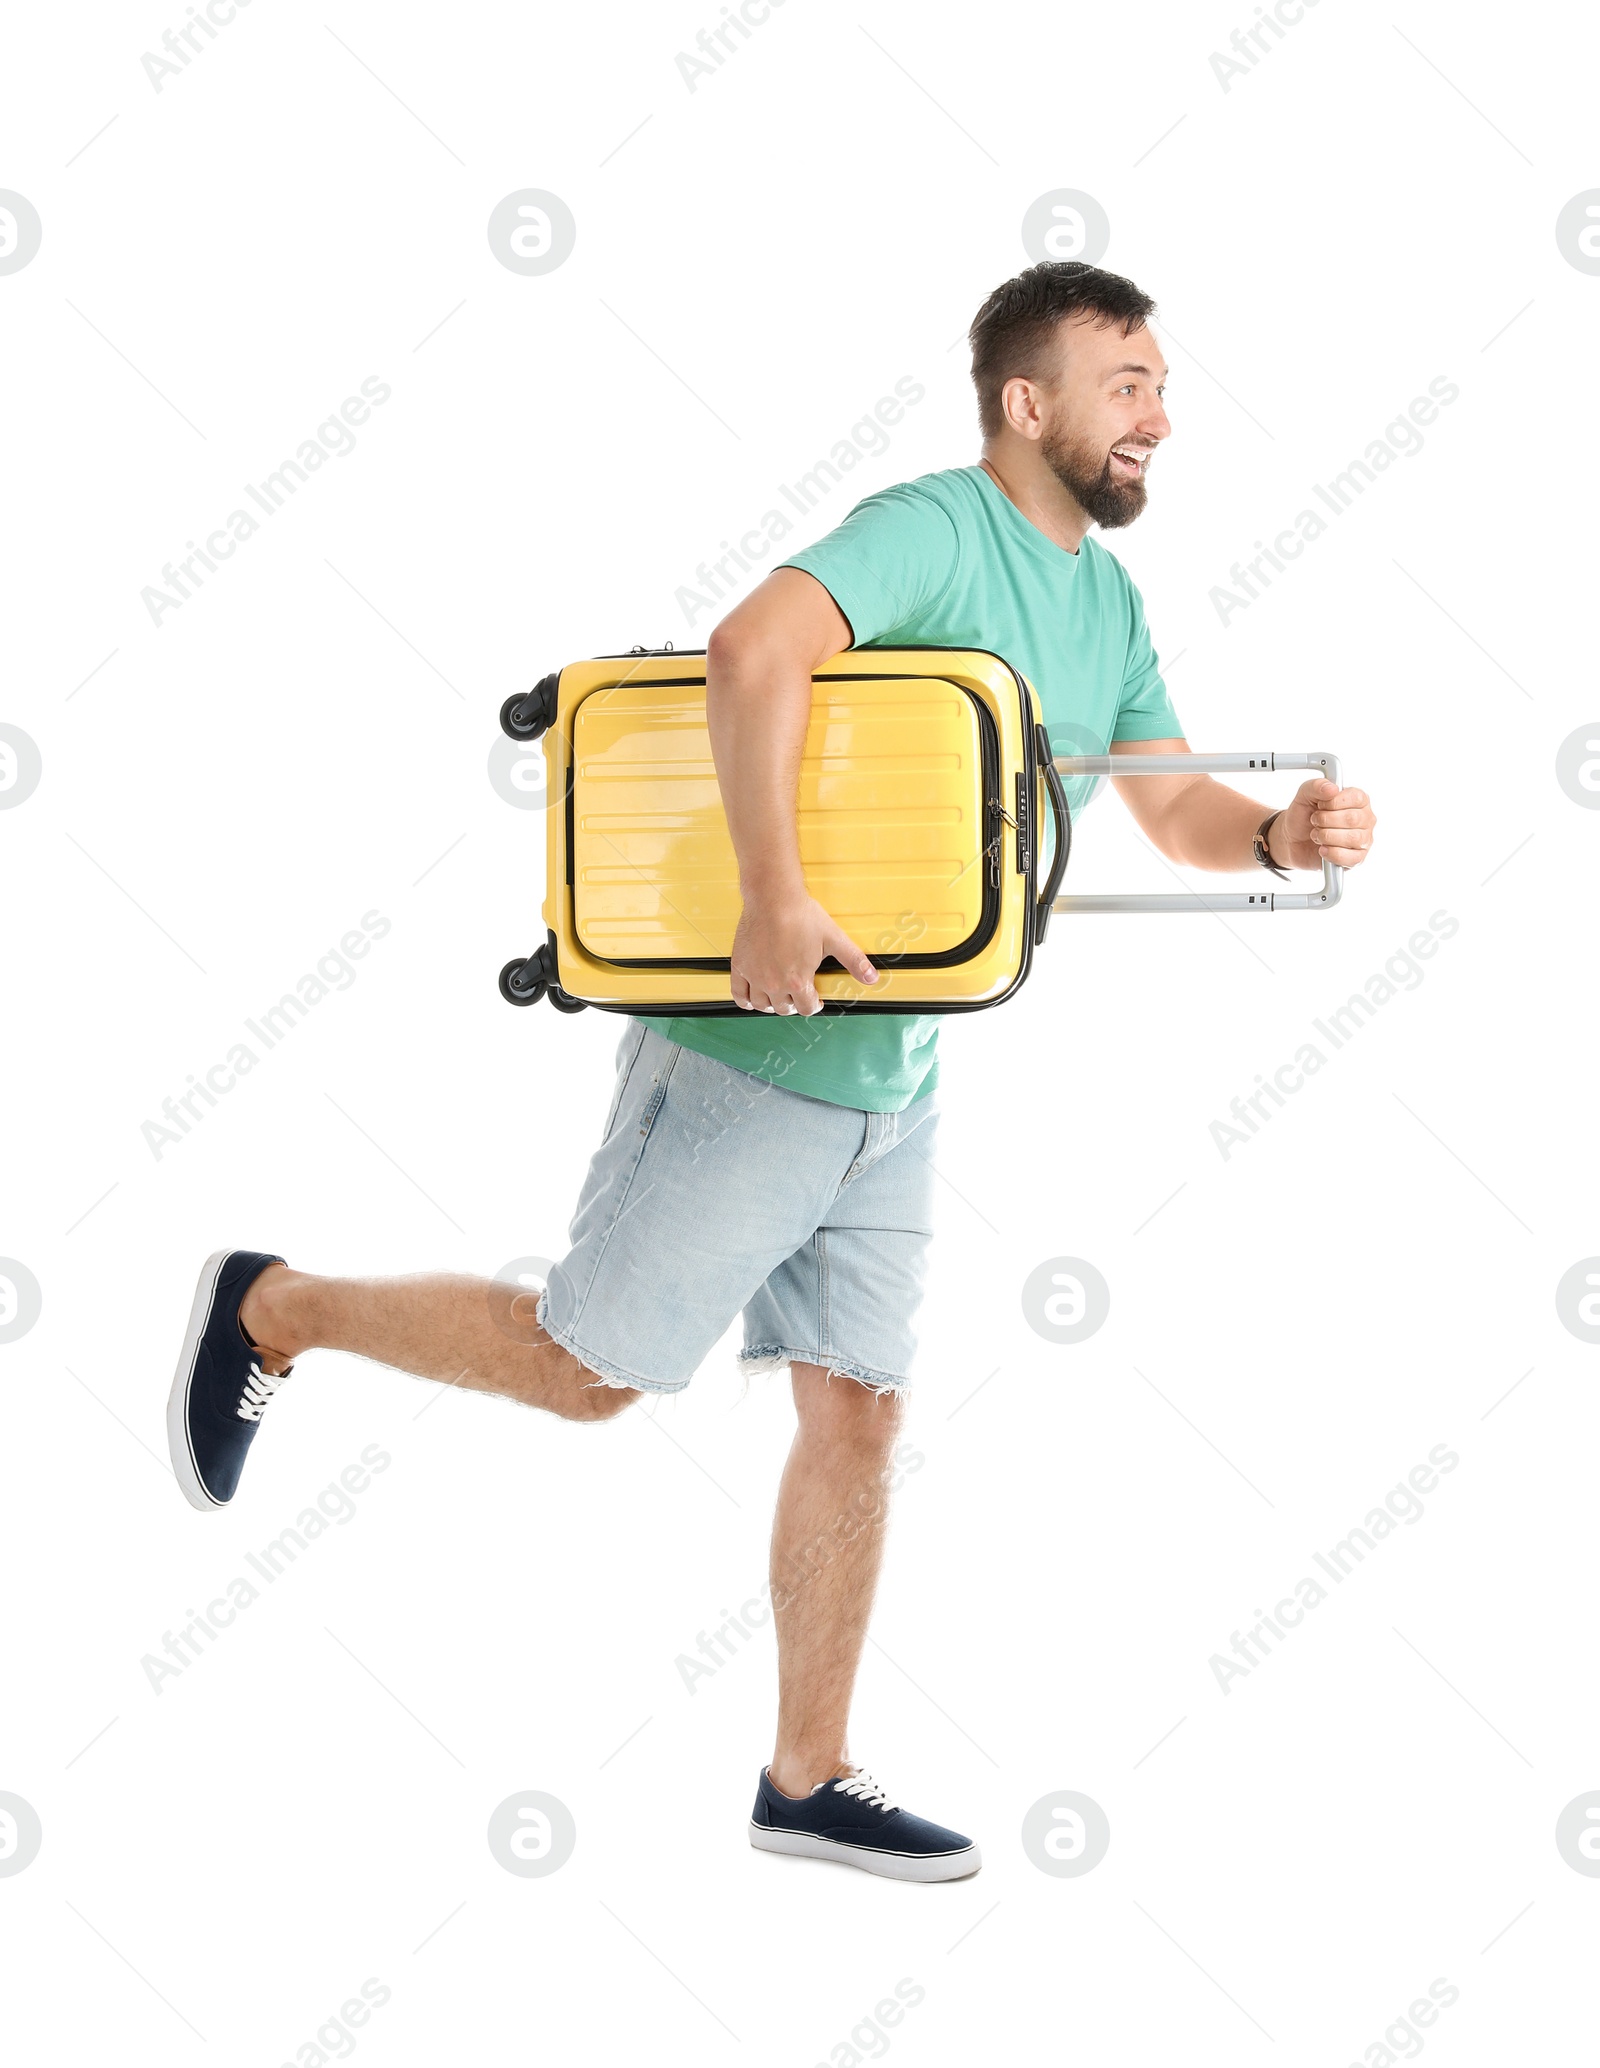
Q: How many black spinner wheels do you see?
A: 3